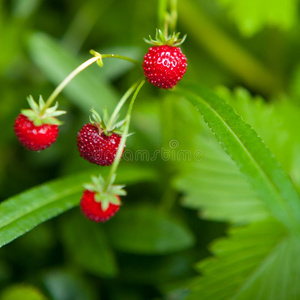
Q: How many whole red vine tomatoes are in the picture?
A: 0